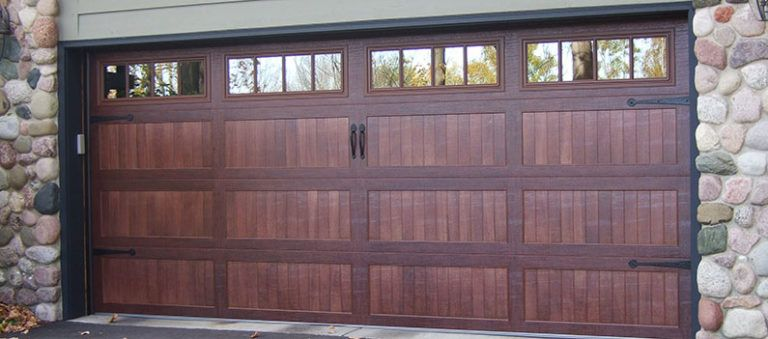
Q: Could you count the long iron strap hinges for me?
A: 4